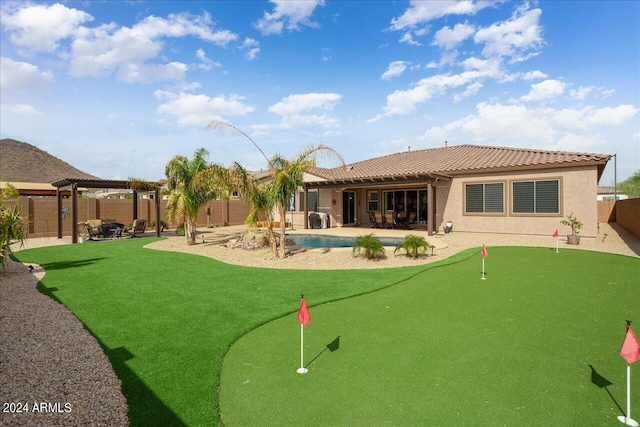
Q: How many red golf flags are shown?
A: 4